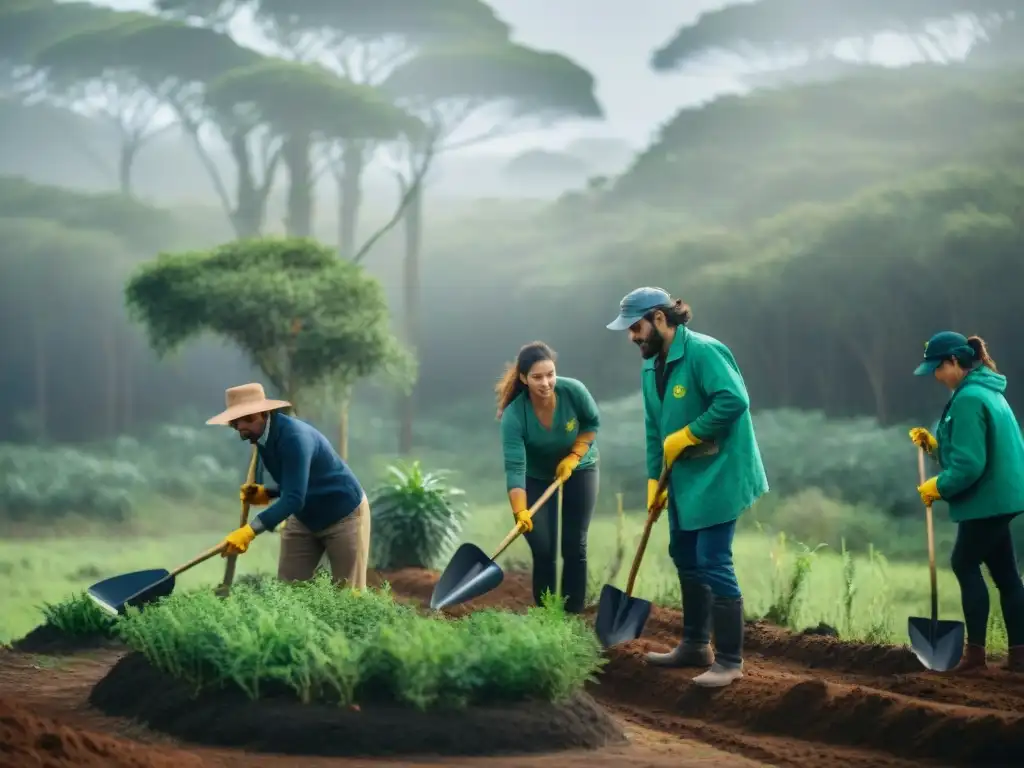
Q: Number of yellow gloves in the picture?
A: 8